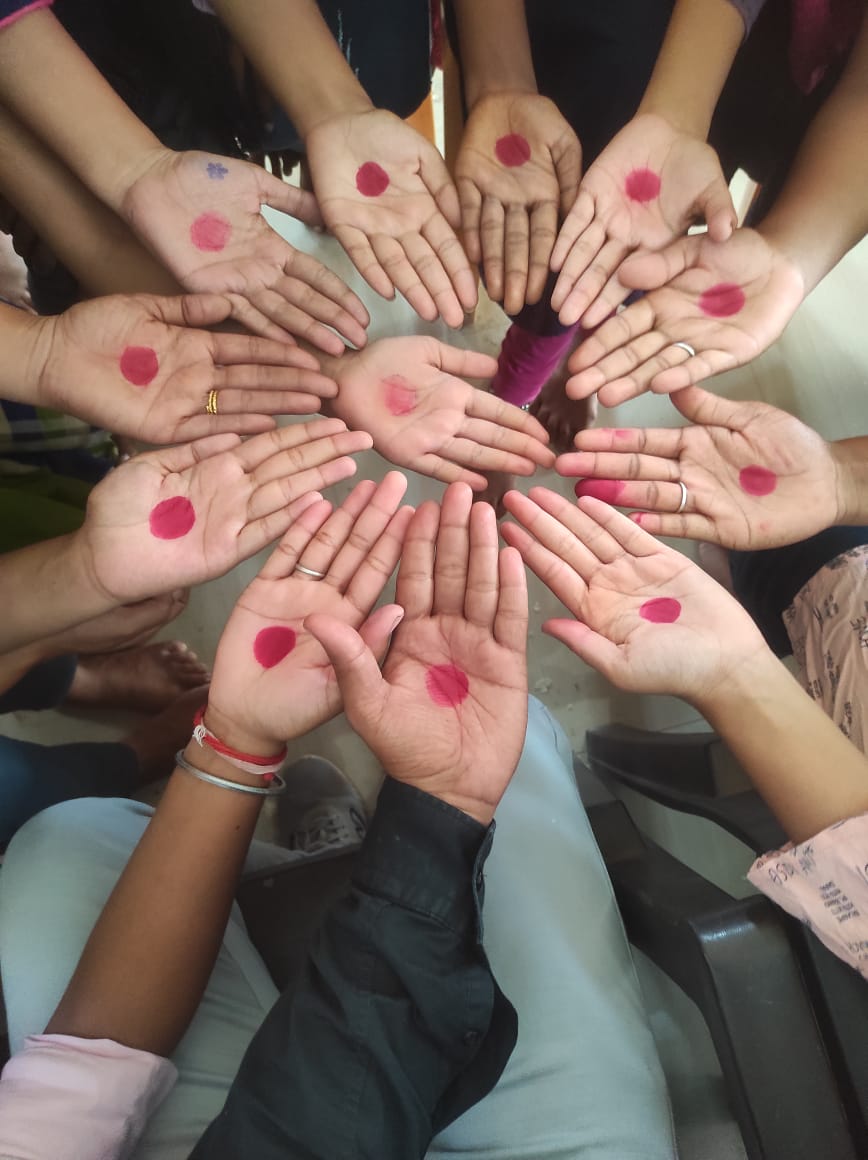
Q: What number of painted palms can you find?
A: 12